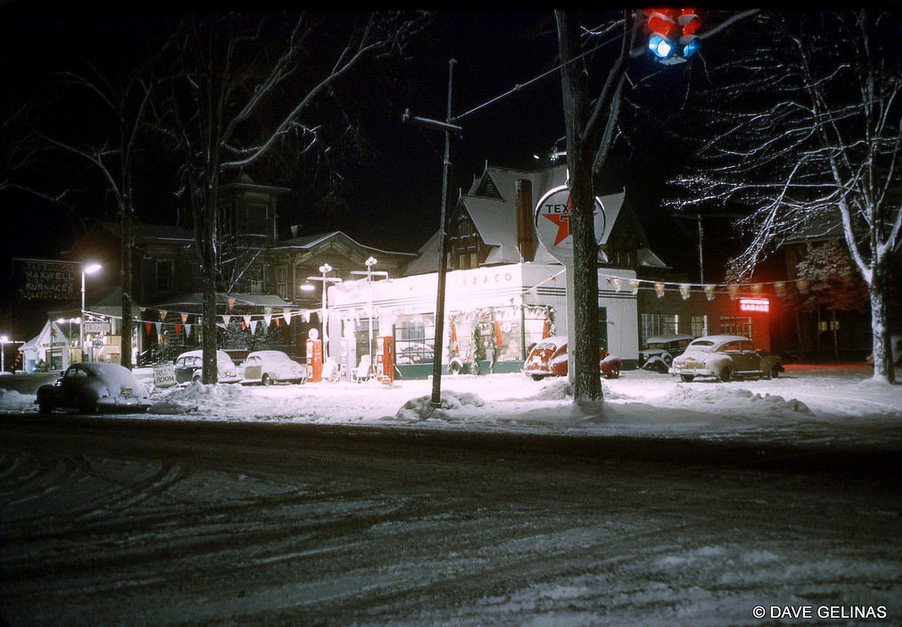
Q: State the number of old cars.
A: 6